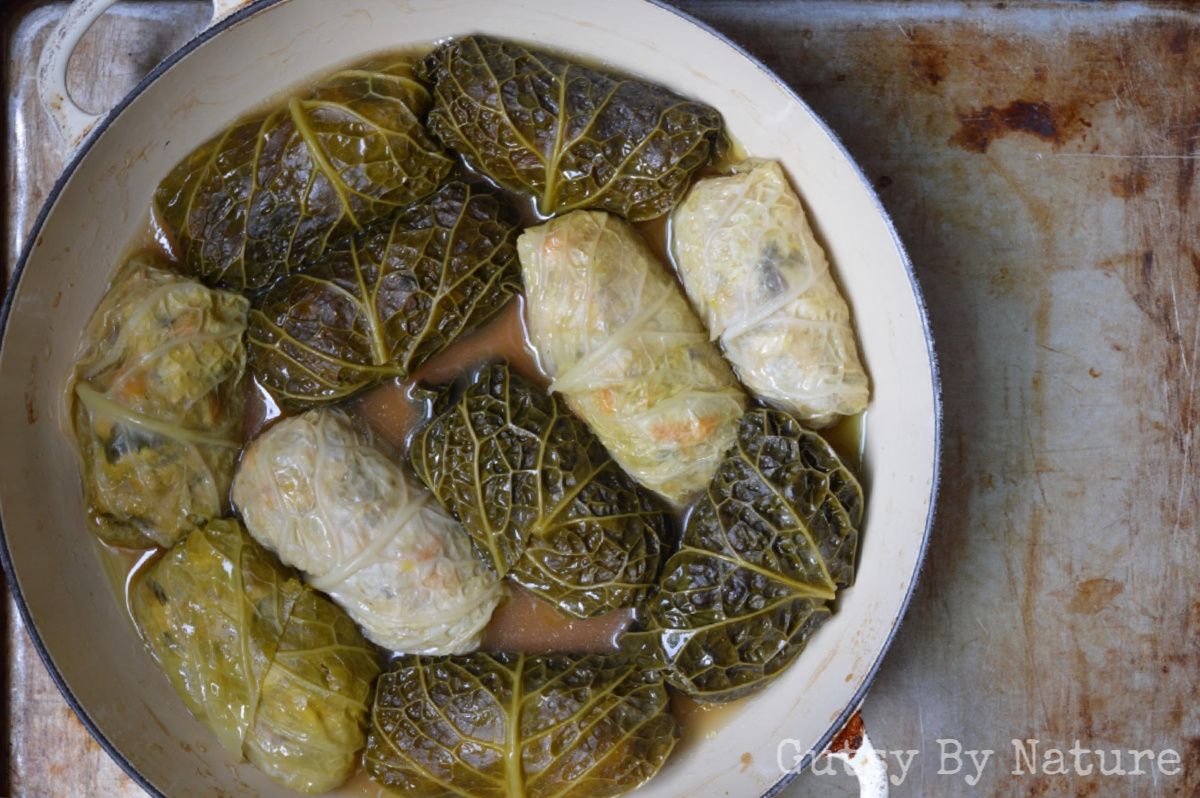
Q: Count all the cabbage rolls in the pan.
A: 11